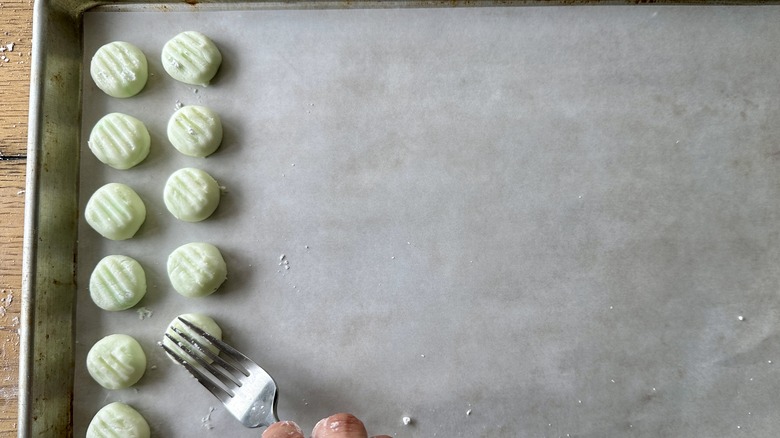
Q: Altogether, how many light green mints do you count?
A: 11